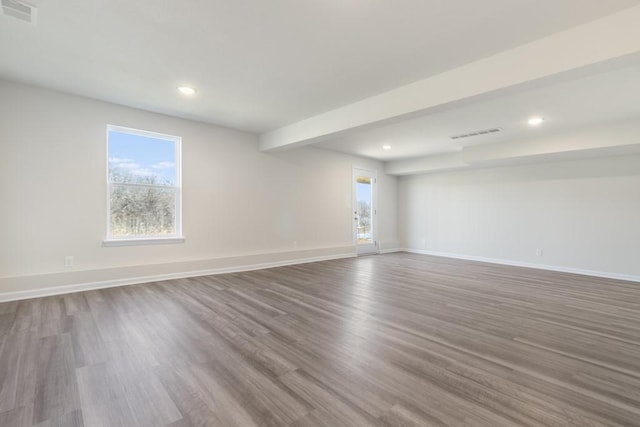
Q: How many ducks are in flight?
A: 0